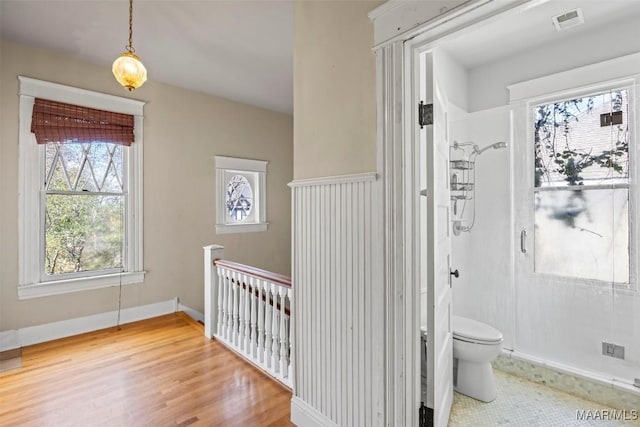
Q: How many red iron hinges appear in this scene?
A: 0